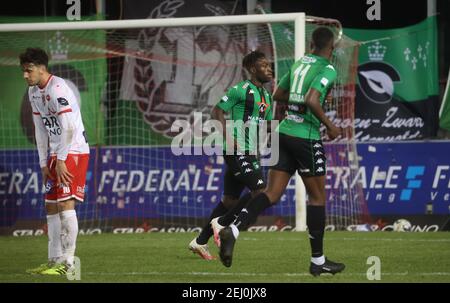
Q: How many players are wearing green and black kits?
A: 2